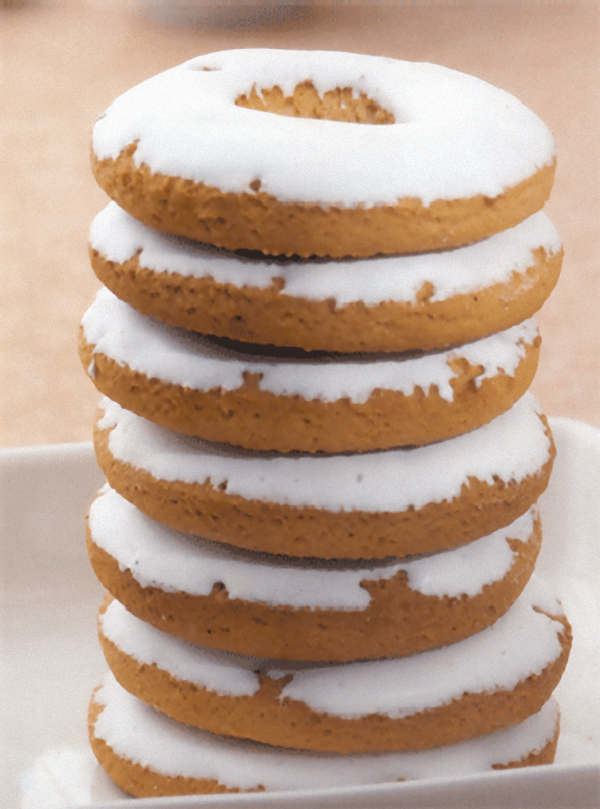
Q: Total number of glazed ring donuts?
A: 7